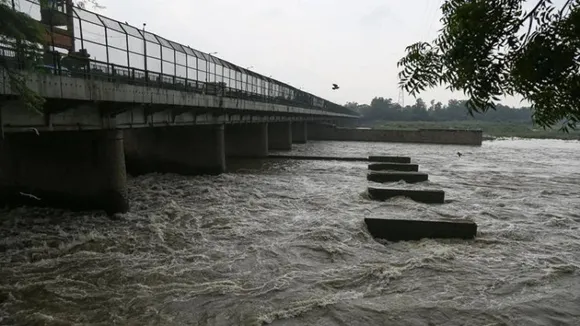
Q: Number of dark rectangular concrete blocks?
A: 5